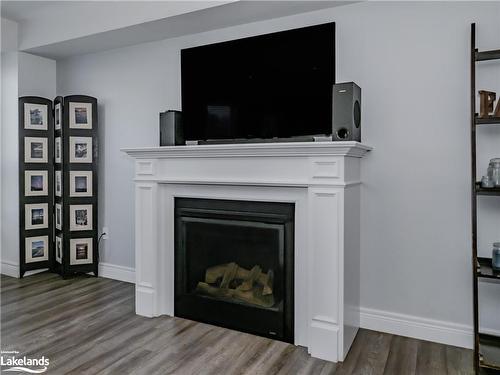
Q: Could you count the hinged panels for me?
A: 3